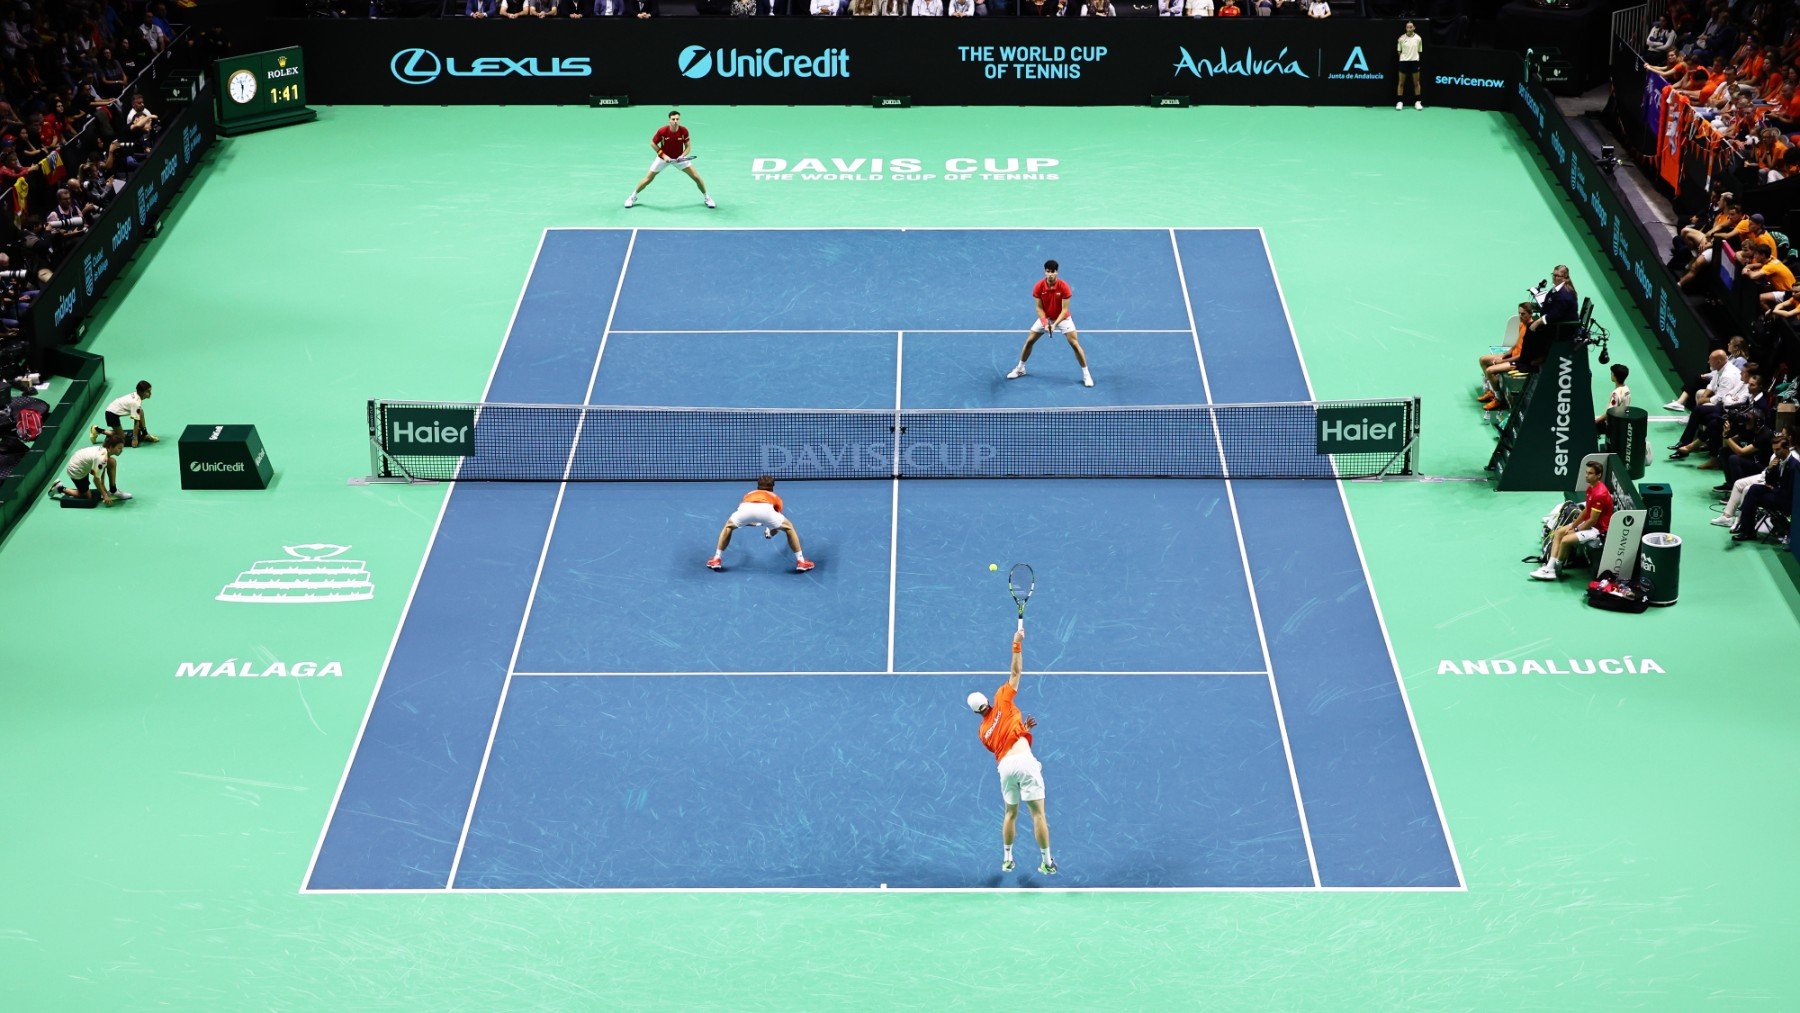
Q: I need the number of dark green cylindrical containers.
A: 2